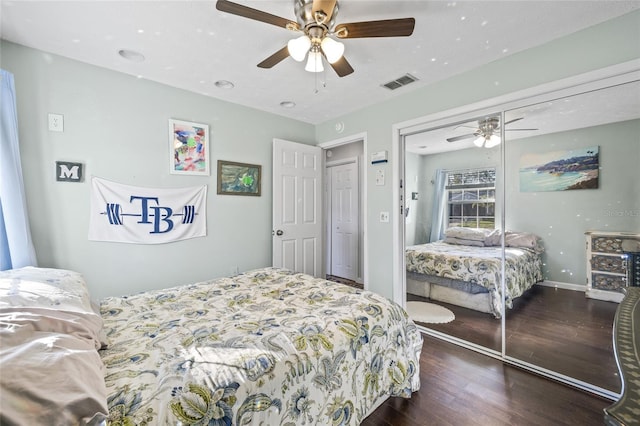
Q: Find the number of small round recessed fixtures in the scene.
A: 3